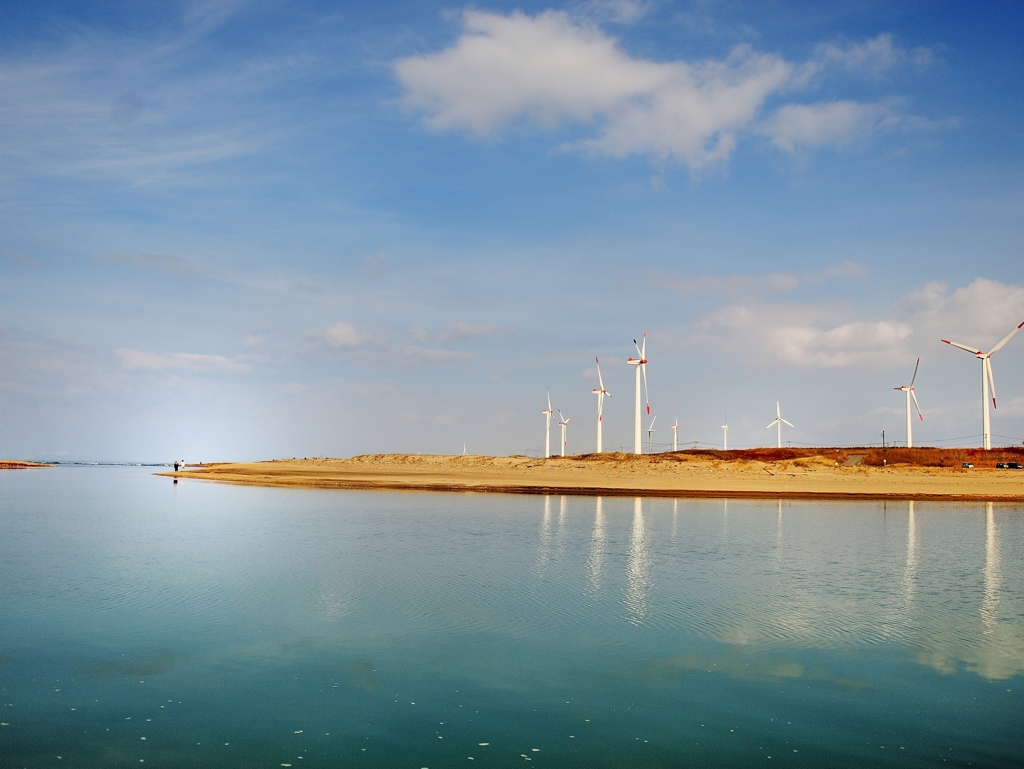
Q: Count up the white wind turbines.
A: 10